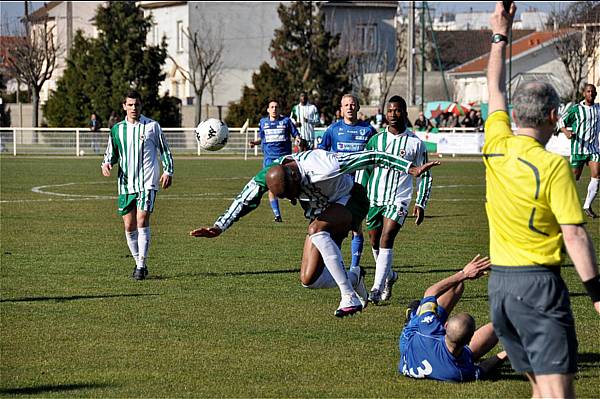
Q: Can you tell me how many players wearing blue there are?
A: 3